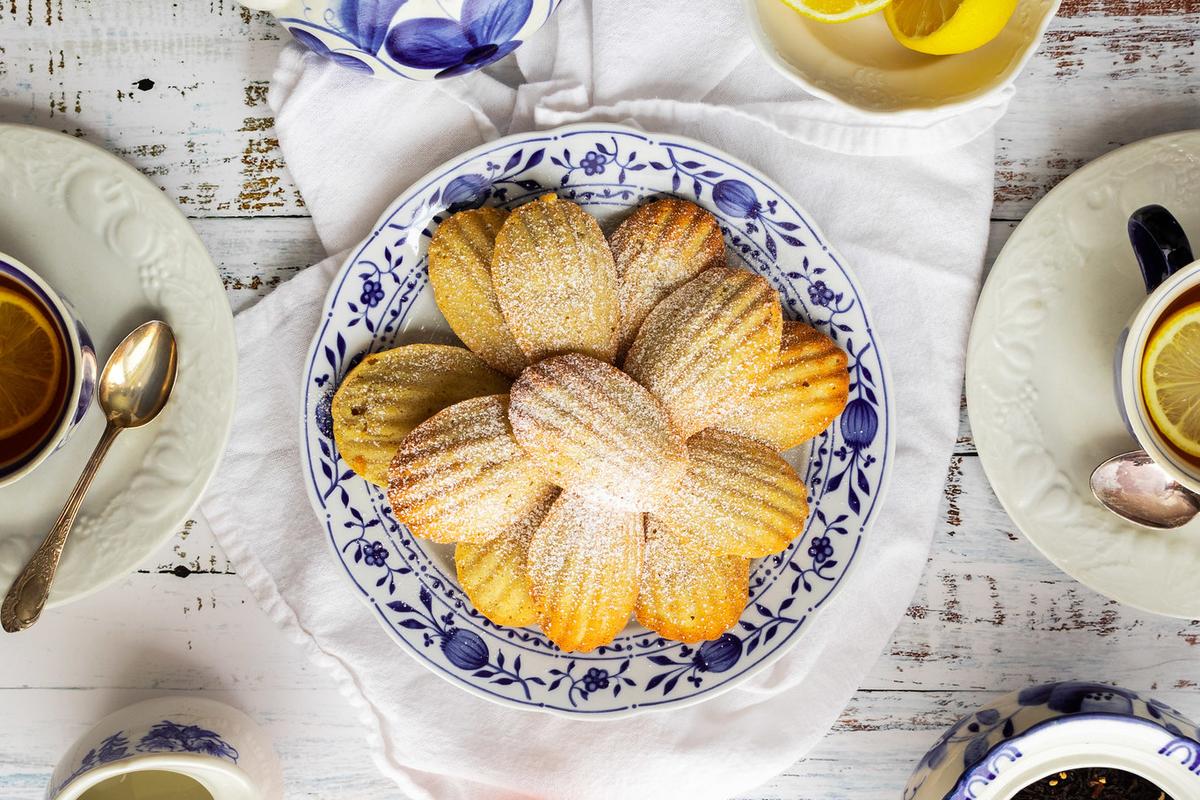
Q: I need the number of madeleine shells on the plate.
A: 12